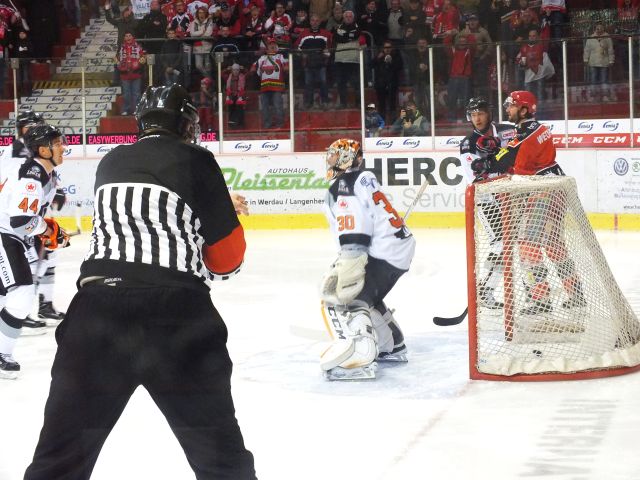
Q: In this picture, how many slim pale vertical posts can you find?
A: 10